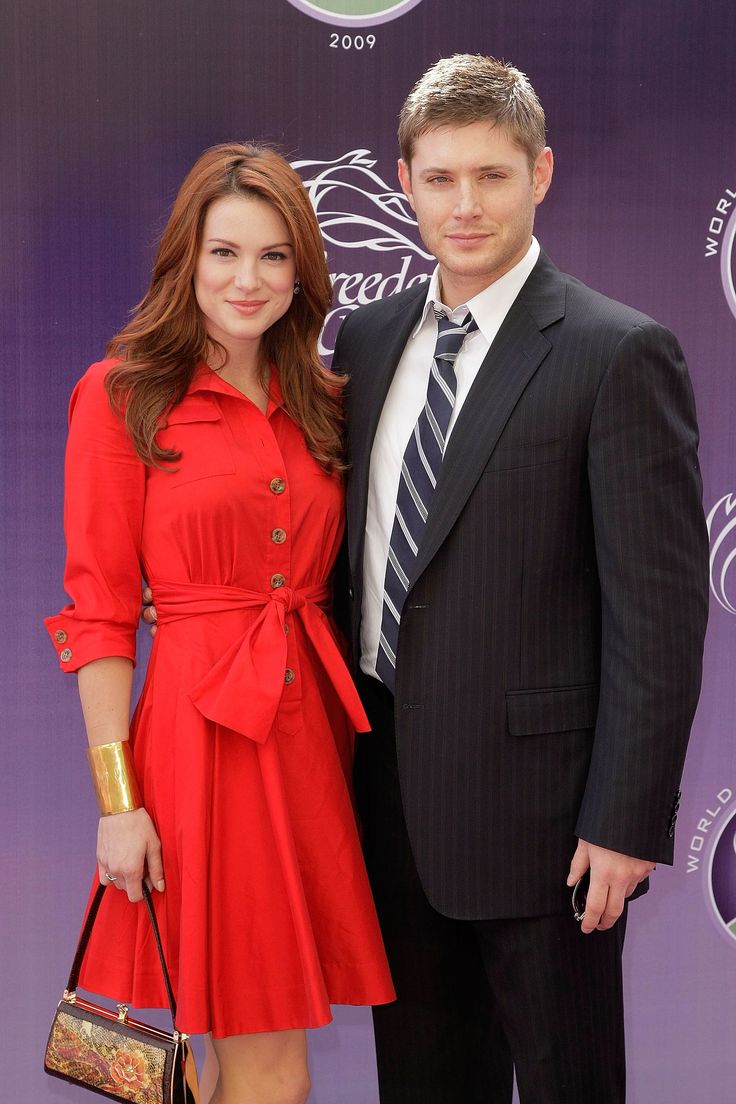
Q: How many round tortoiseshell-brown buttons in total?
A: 7